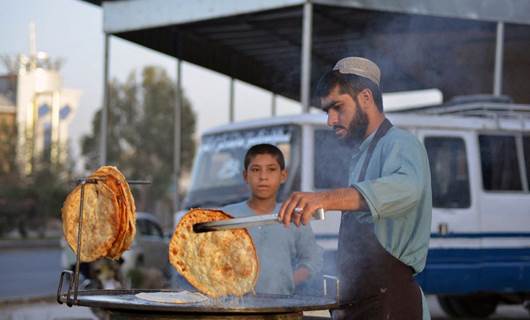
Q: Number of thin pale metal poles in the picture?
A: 6